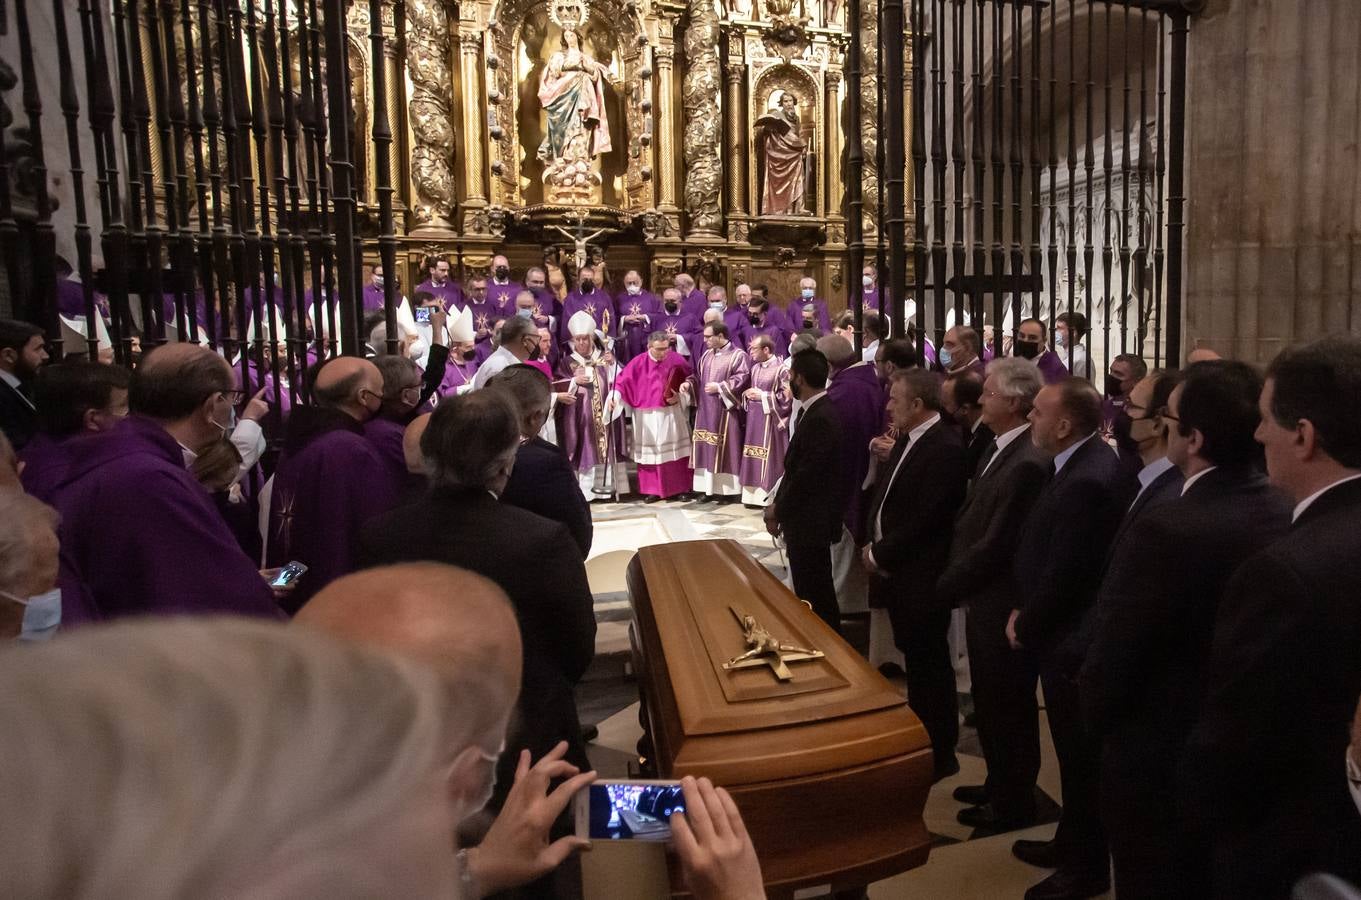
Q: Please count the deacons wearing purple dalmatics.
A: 2